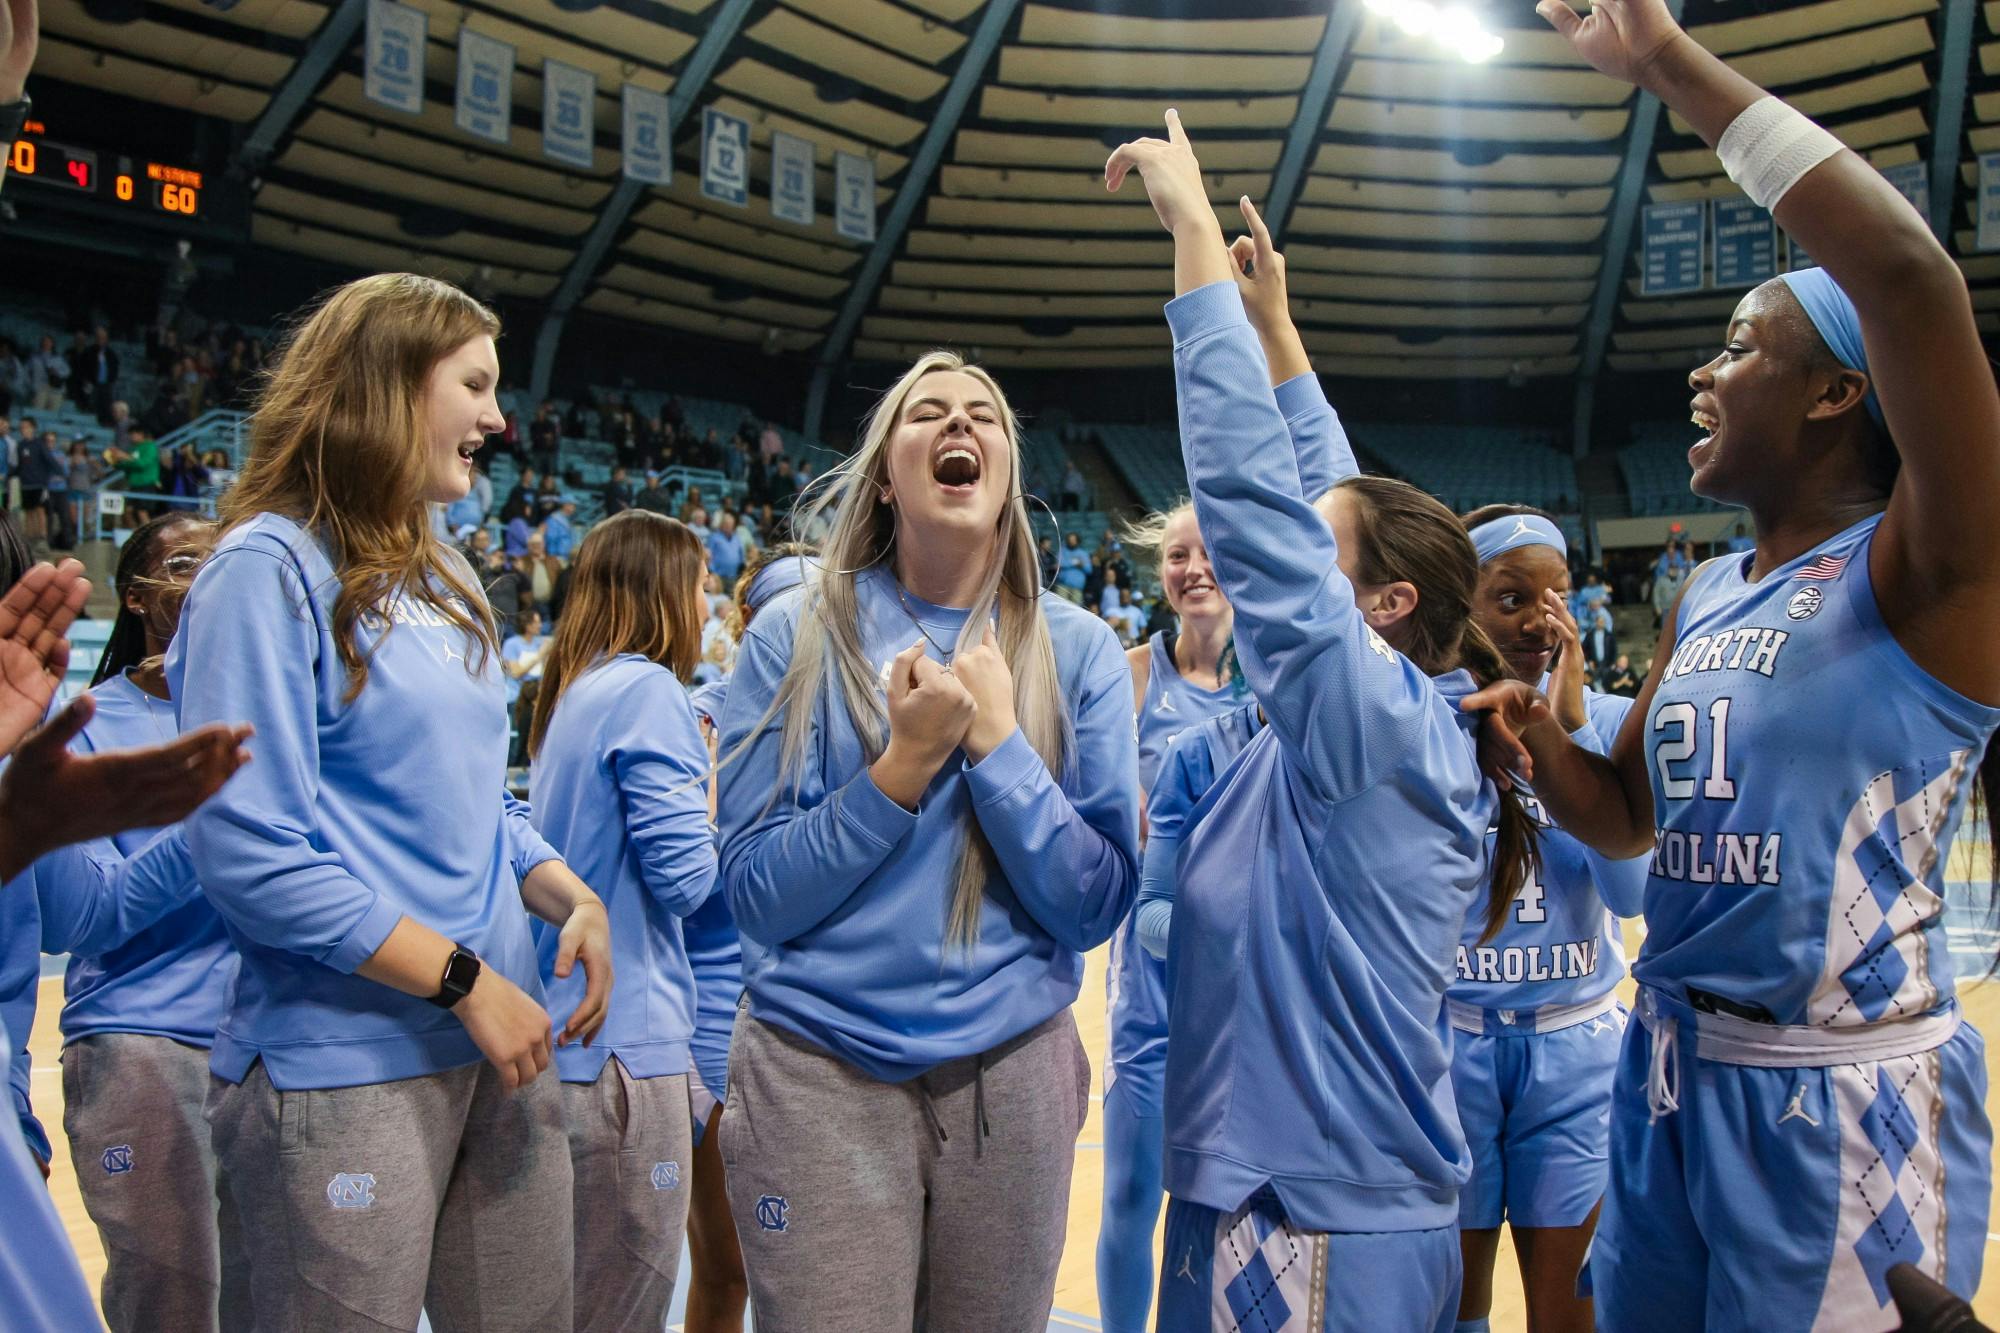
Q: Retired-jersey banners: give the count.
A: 7